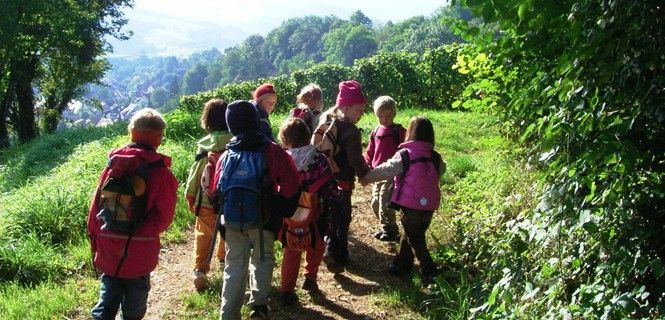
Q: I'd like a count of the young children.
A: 9